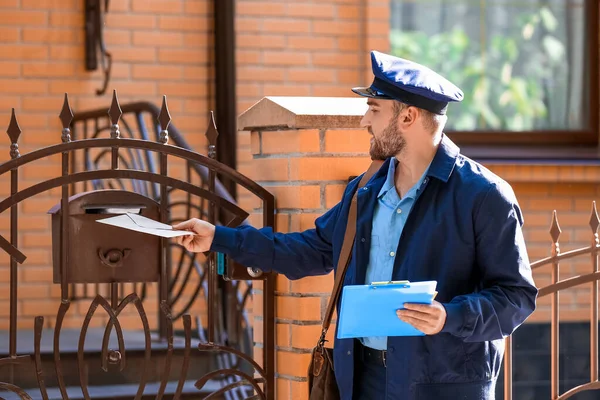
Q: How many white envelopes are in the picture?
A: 1